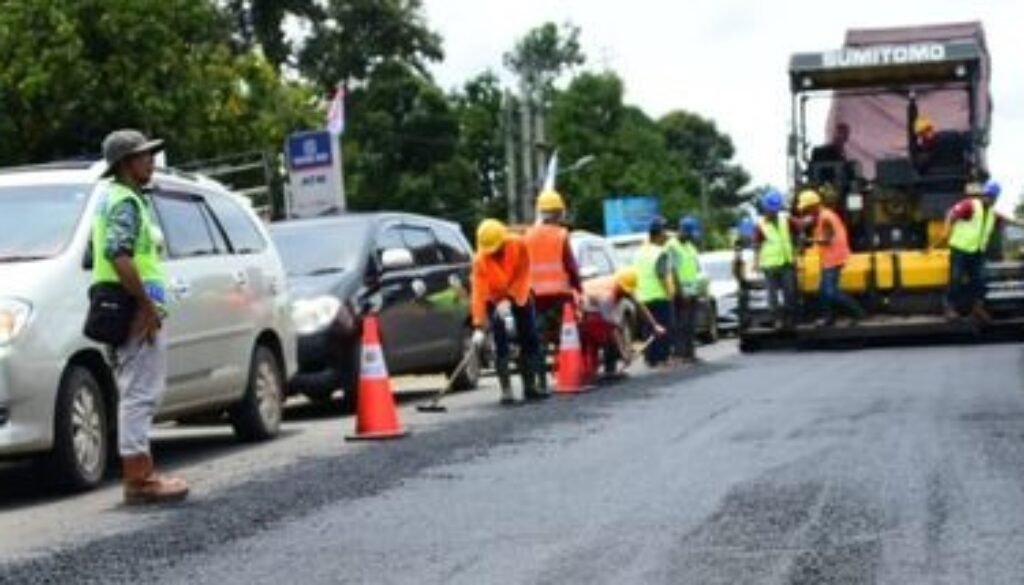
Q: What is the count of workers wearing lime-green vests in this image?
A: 5